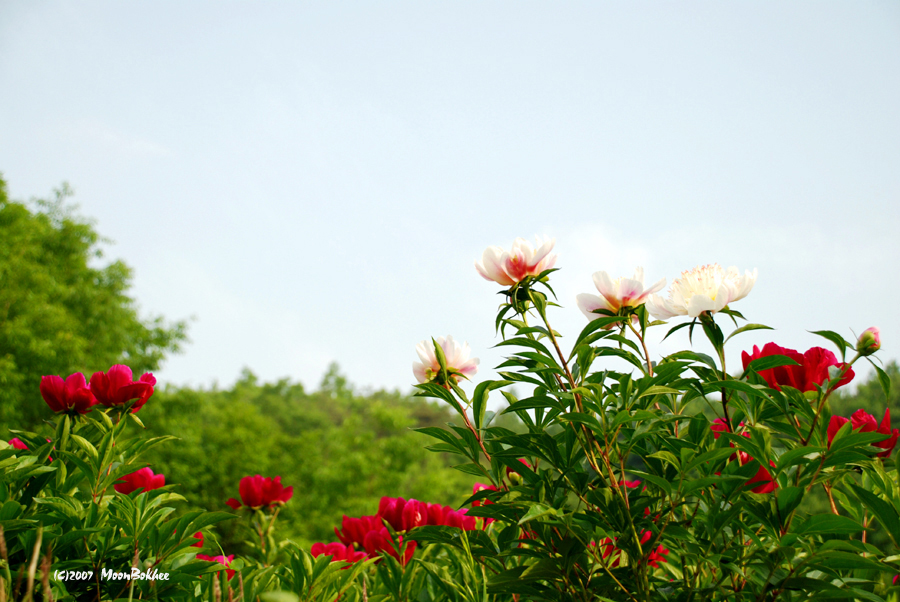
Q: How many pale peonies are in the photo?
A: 4